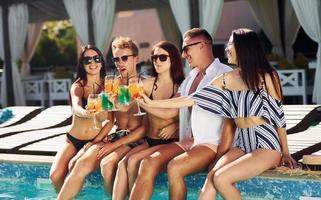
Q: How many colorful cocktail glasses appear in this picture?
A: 5